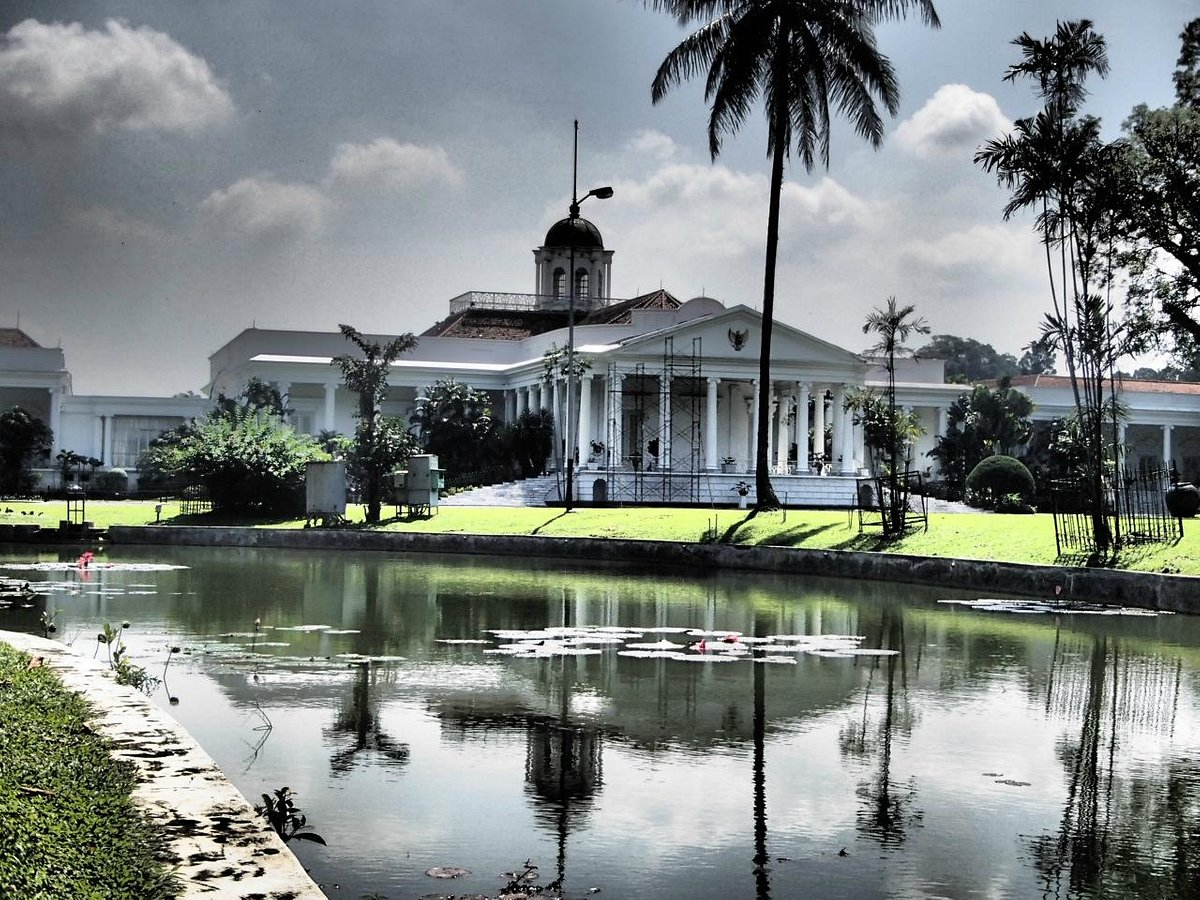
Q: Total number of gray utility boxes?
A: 2